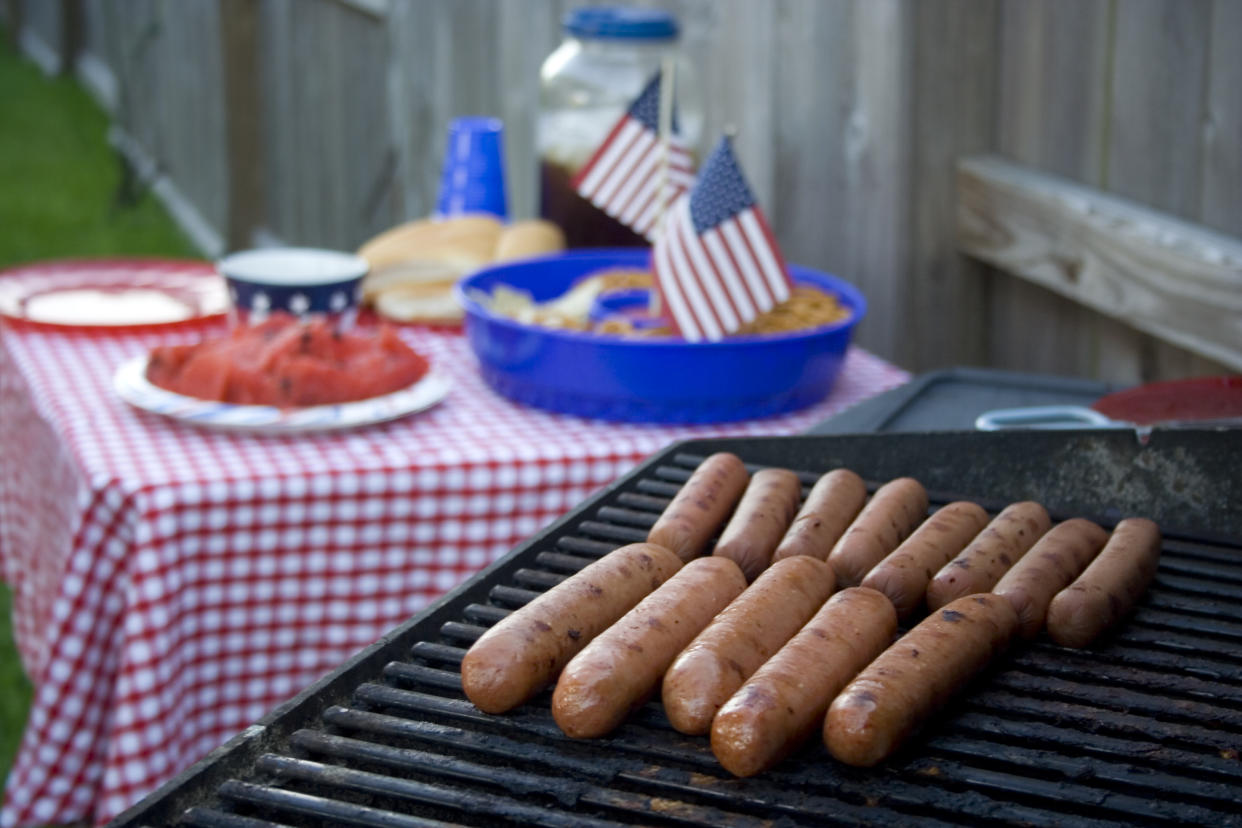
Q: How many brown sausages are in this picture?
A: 13